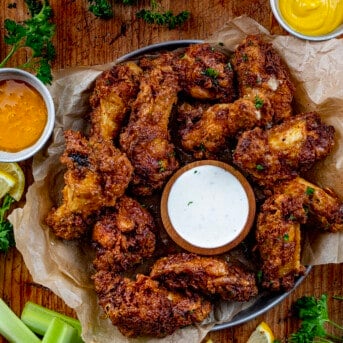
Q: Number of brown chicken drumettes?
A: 12